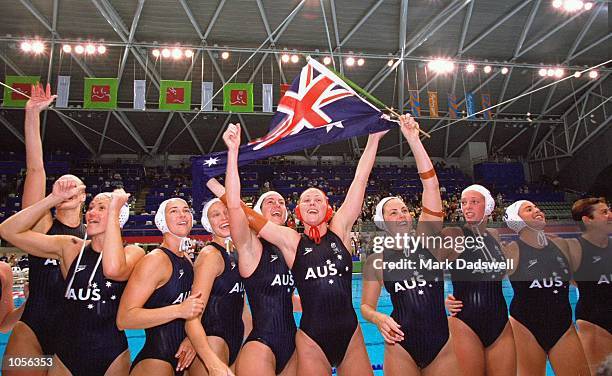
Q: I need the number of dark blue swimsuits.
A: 10